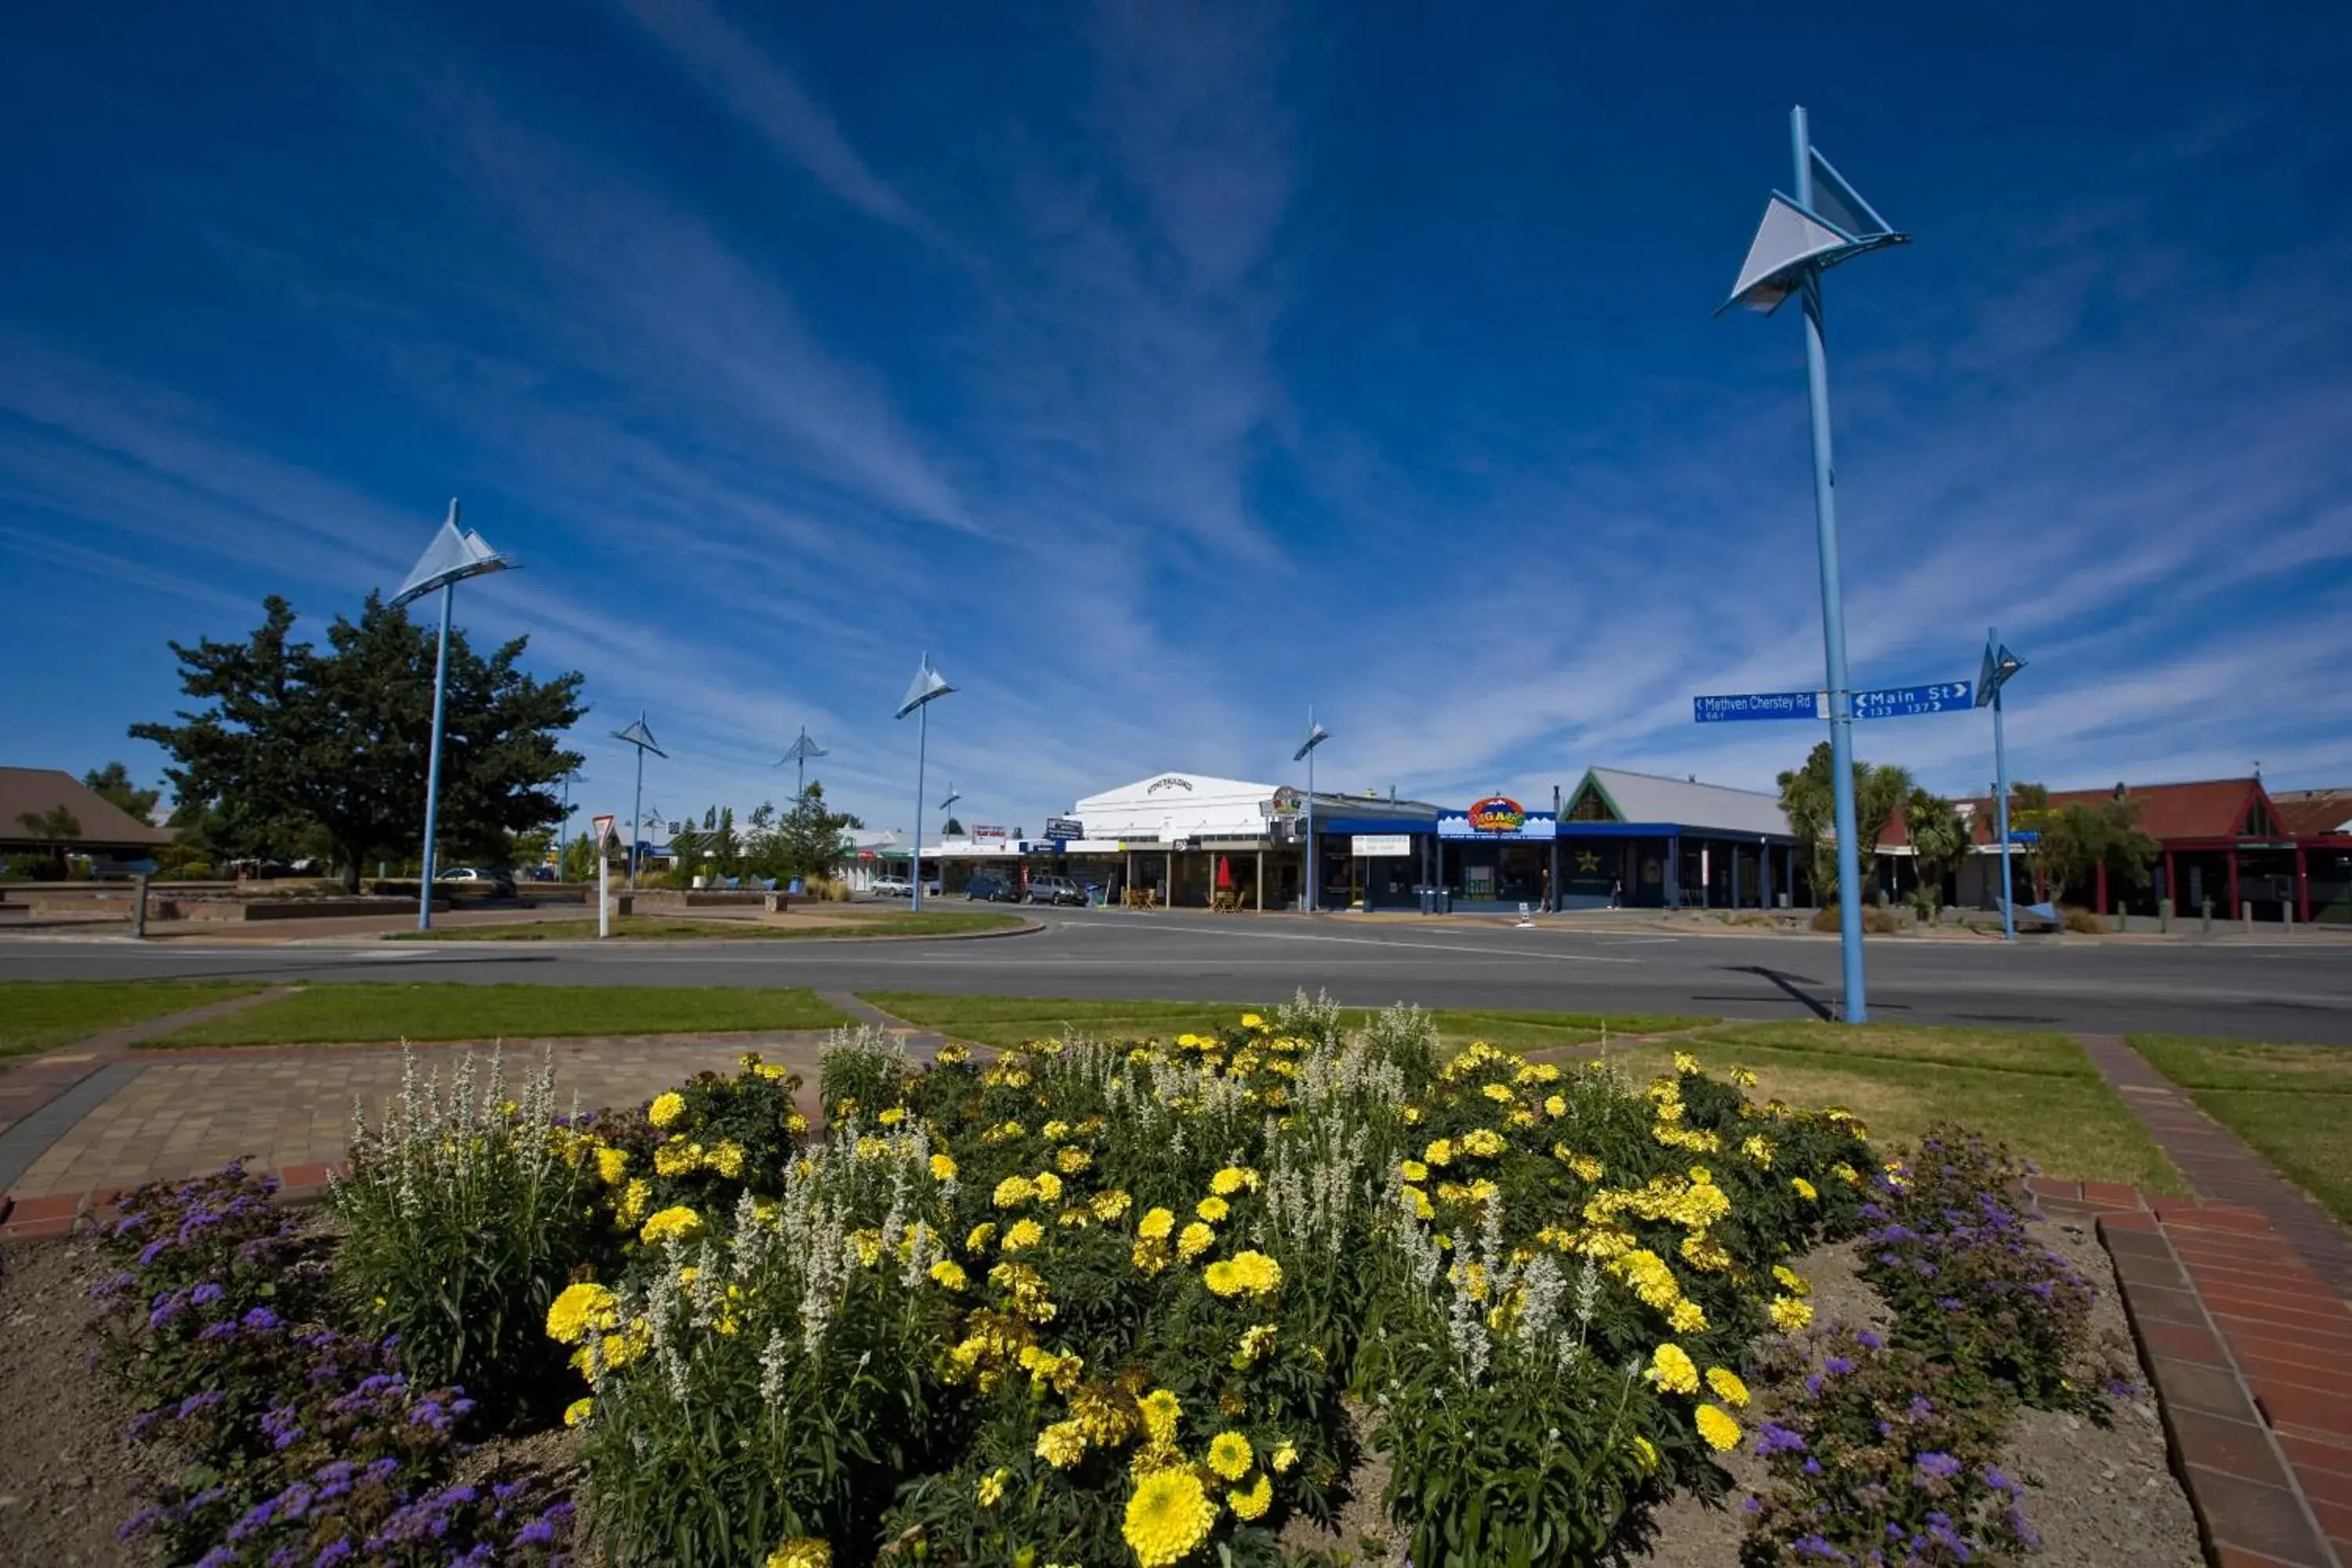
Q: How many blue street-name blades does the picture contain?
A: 2